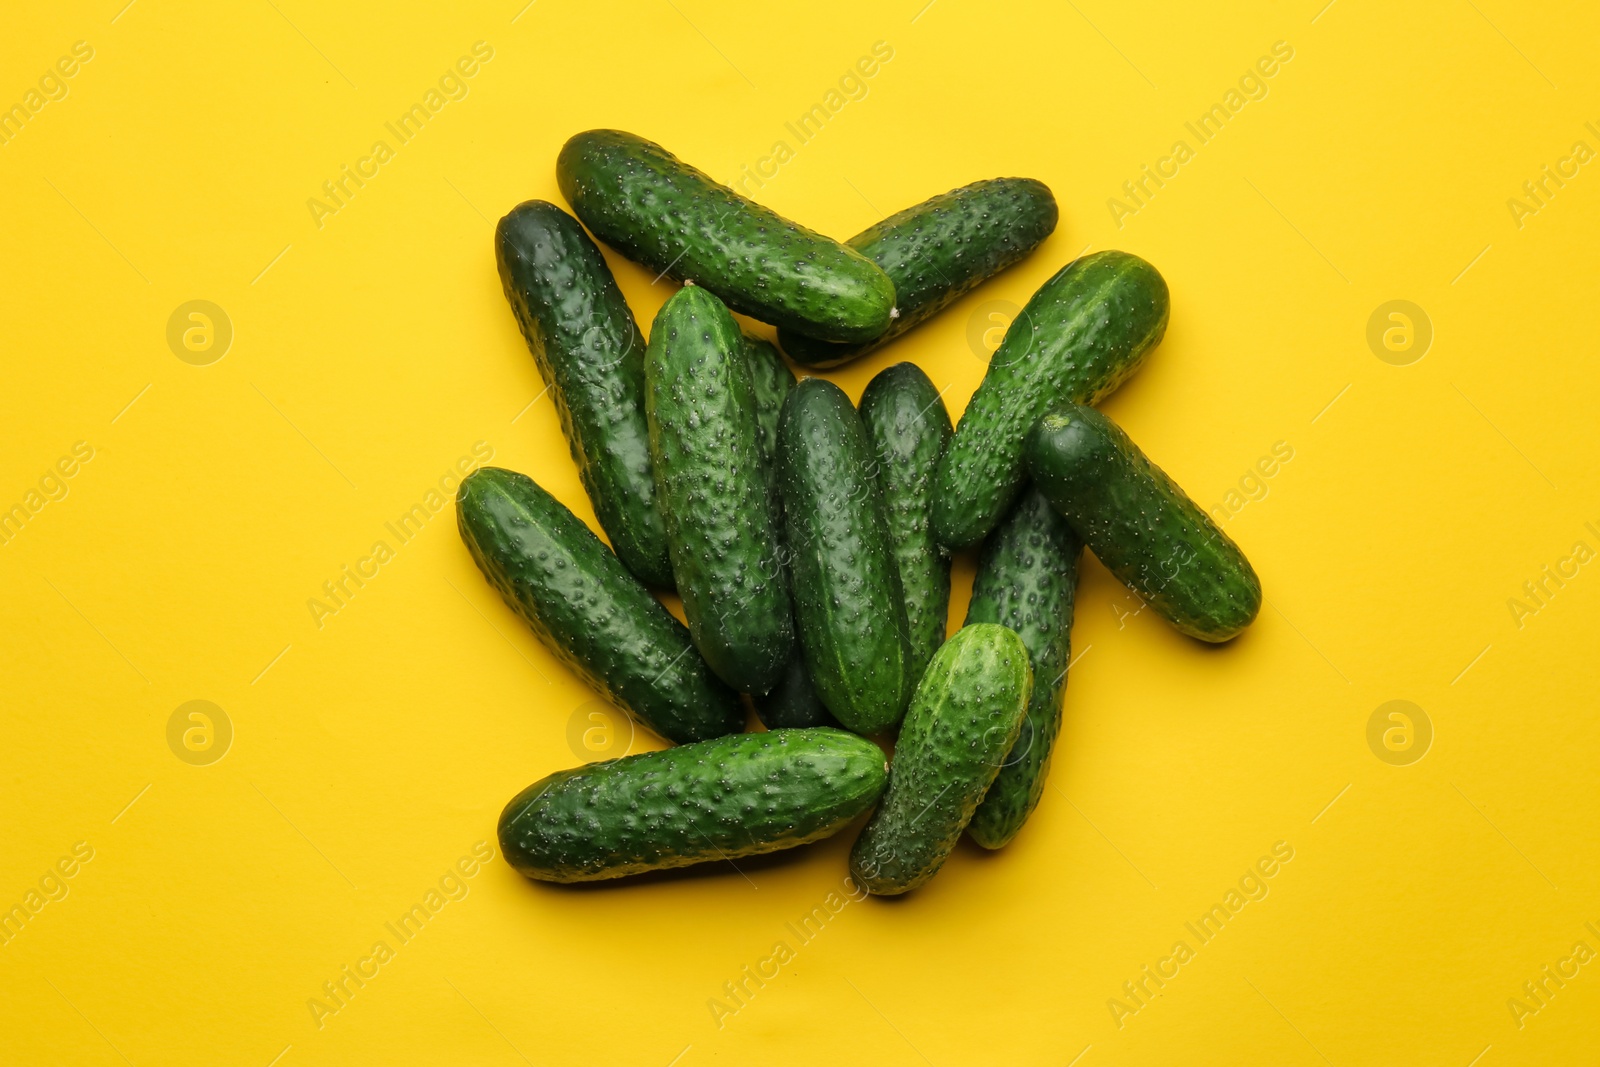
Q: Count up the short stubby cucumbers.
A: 13